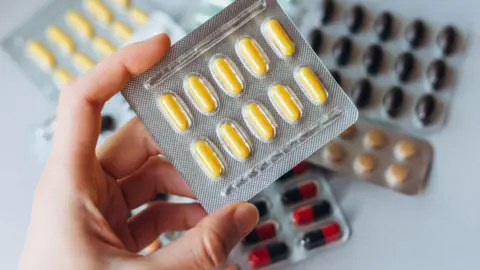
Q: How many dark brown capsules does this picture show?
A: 14